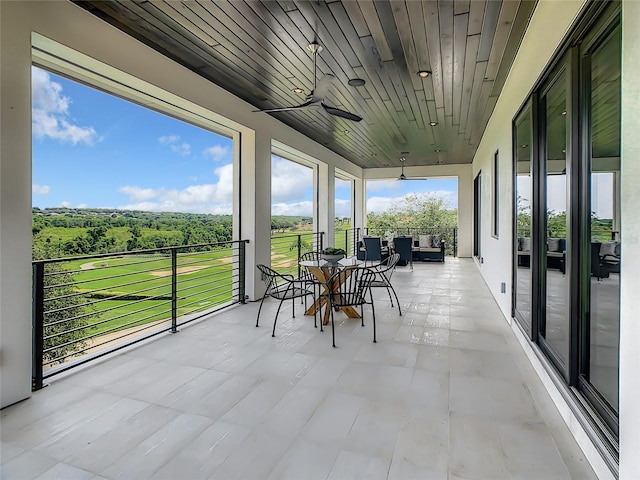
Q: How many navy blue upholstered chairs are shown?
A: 2